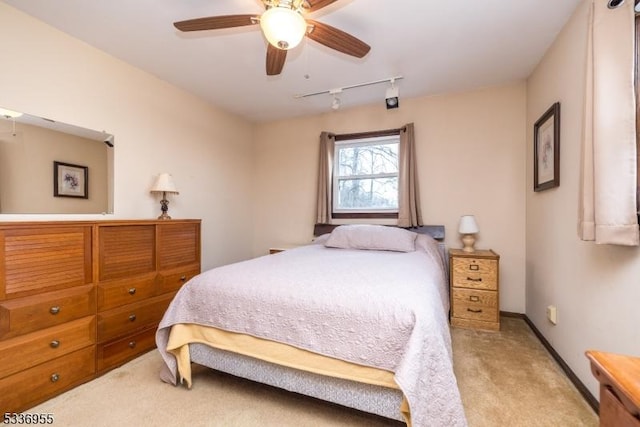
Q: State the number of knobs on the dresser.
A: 7